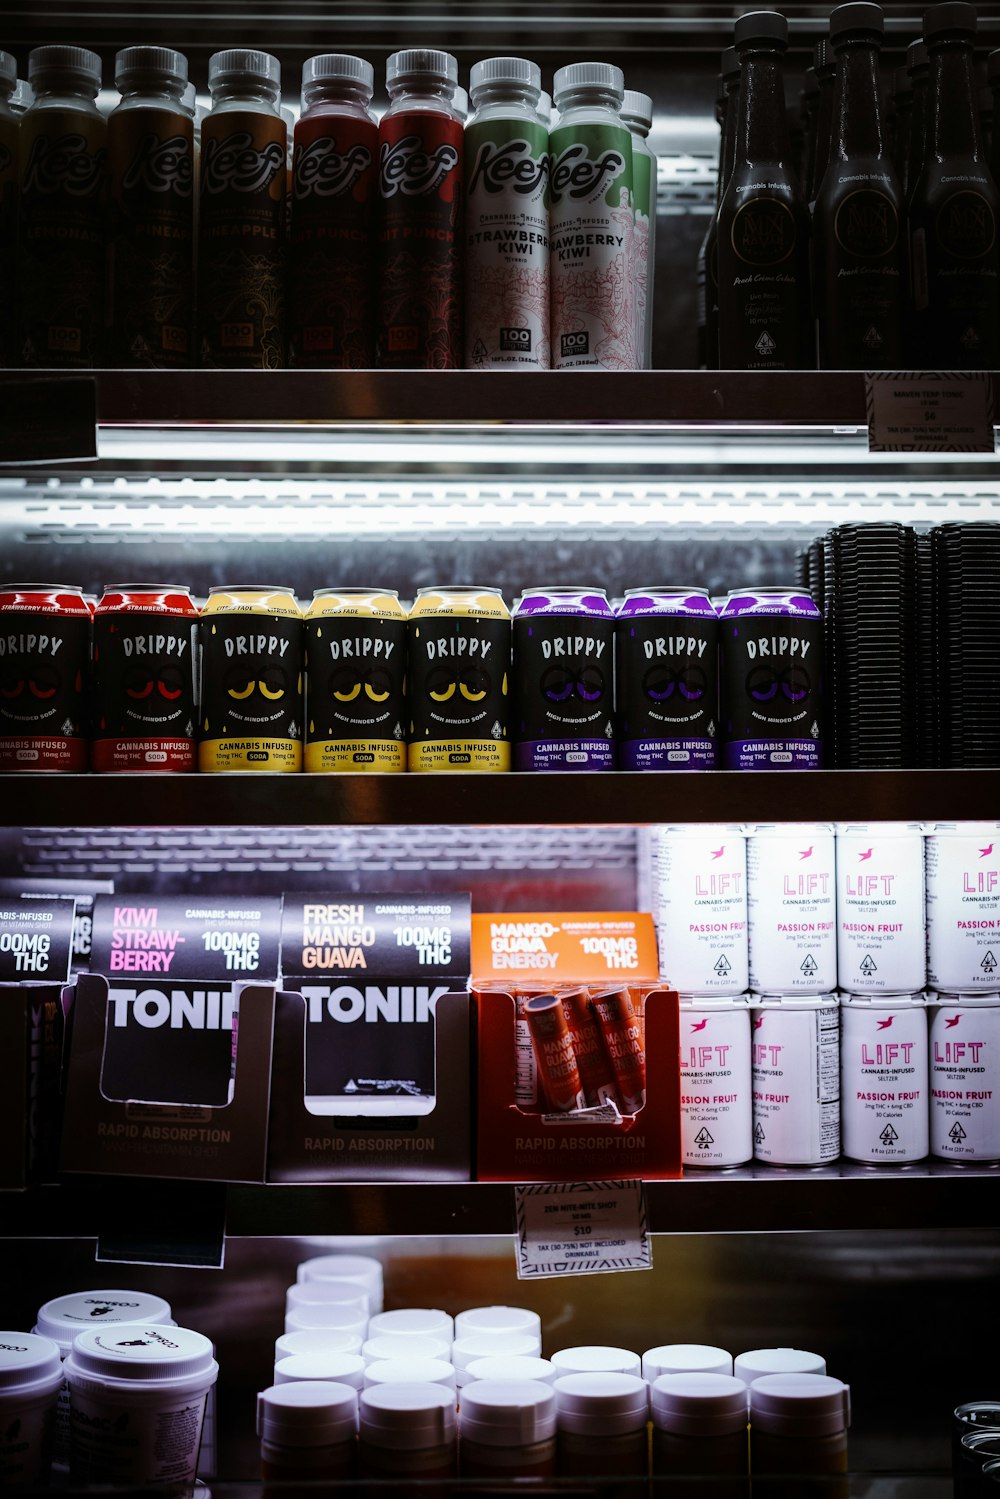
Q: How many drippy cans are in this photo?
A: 8